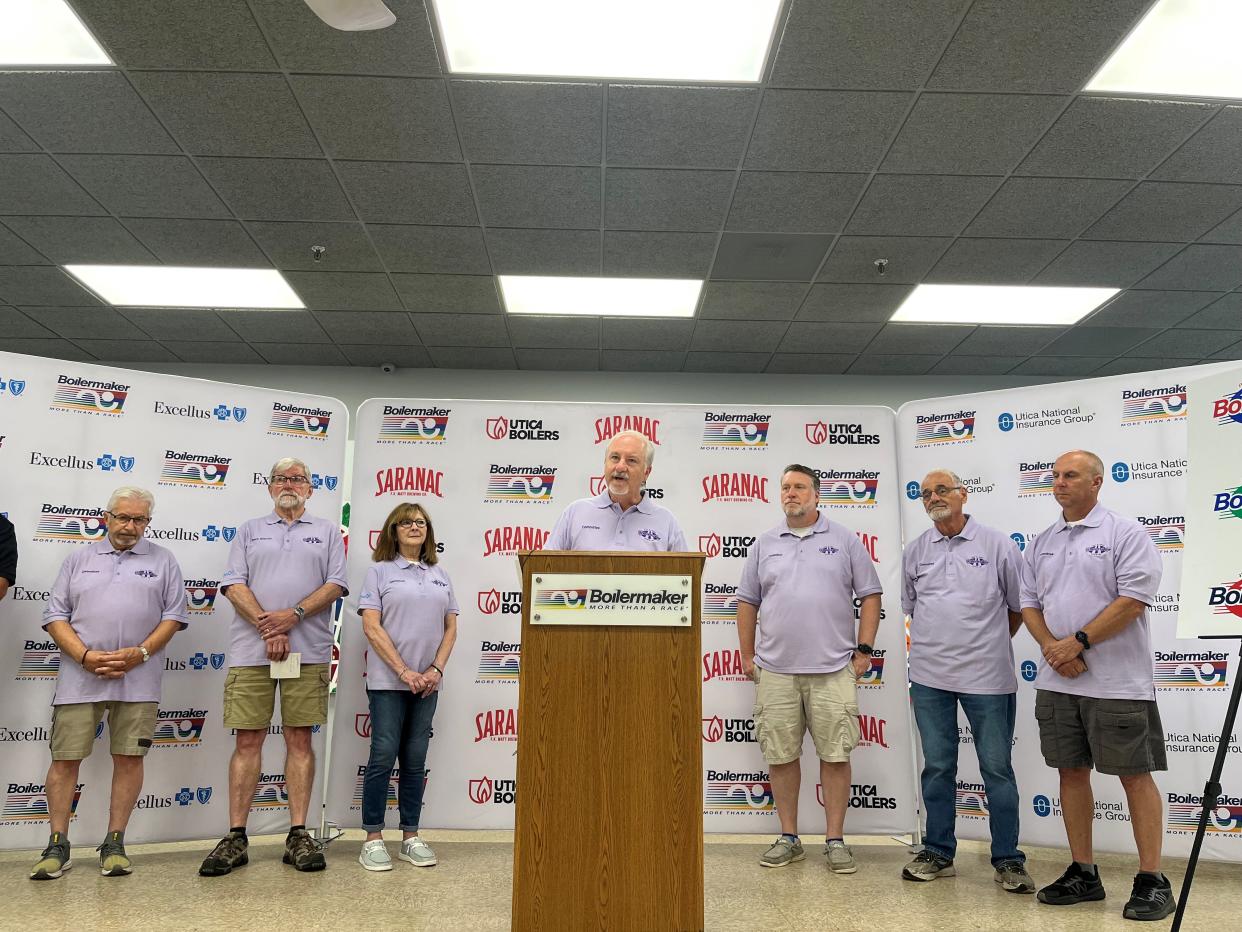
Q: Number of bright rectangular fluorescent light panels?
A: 6